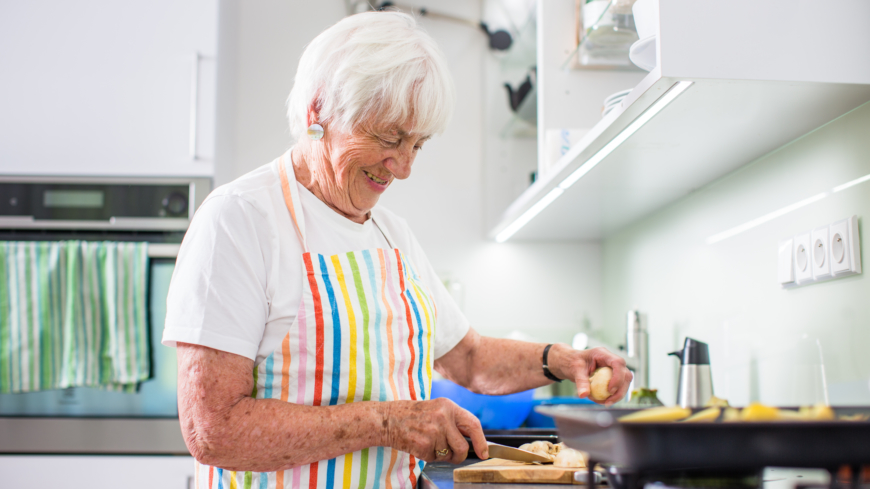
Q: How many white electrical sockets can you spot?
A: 3